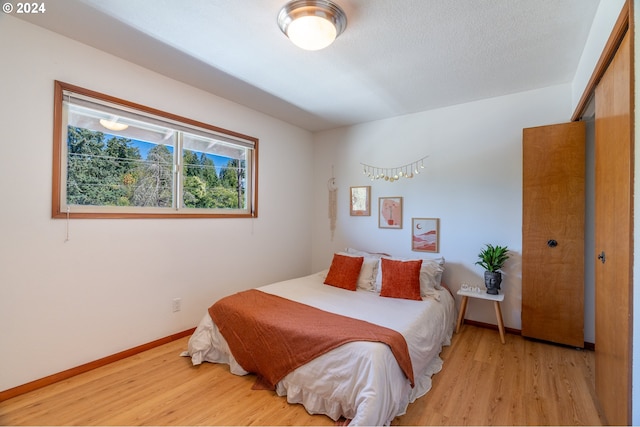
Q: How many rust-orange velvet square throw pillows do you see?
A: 2